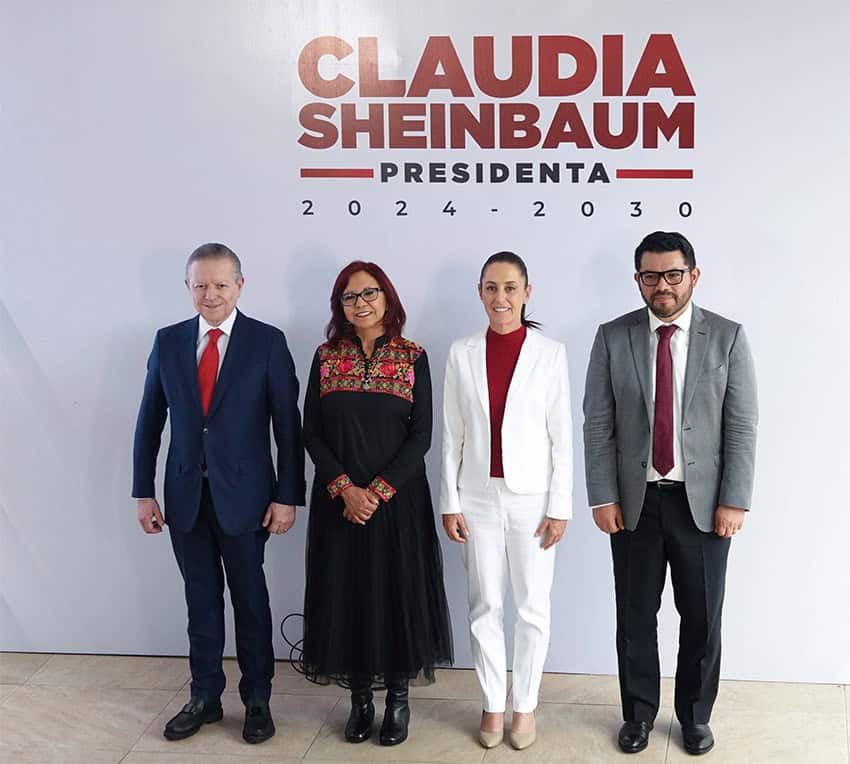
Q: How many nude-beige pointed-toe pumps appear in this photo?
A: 2